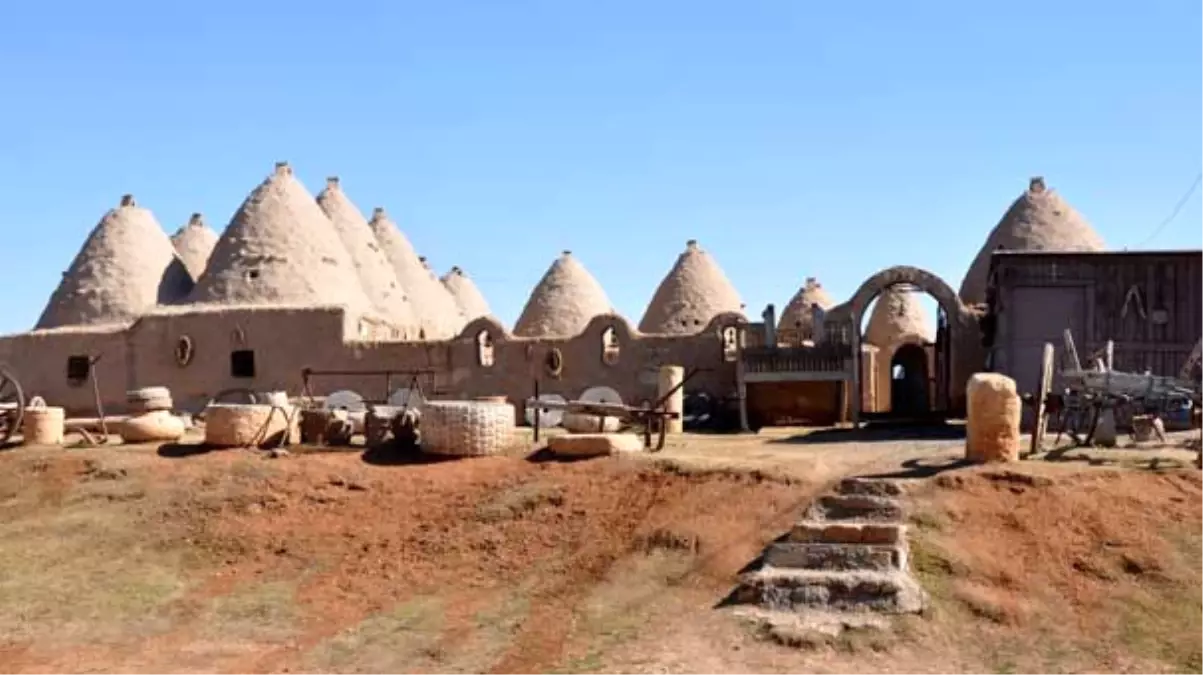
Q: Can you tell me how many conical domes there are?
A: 12